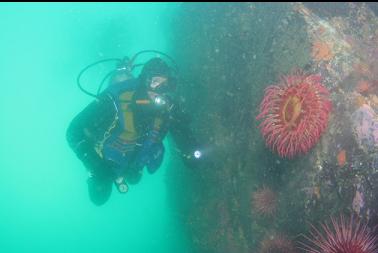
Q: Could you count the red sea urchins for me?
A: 3